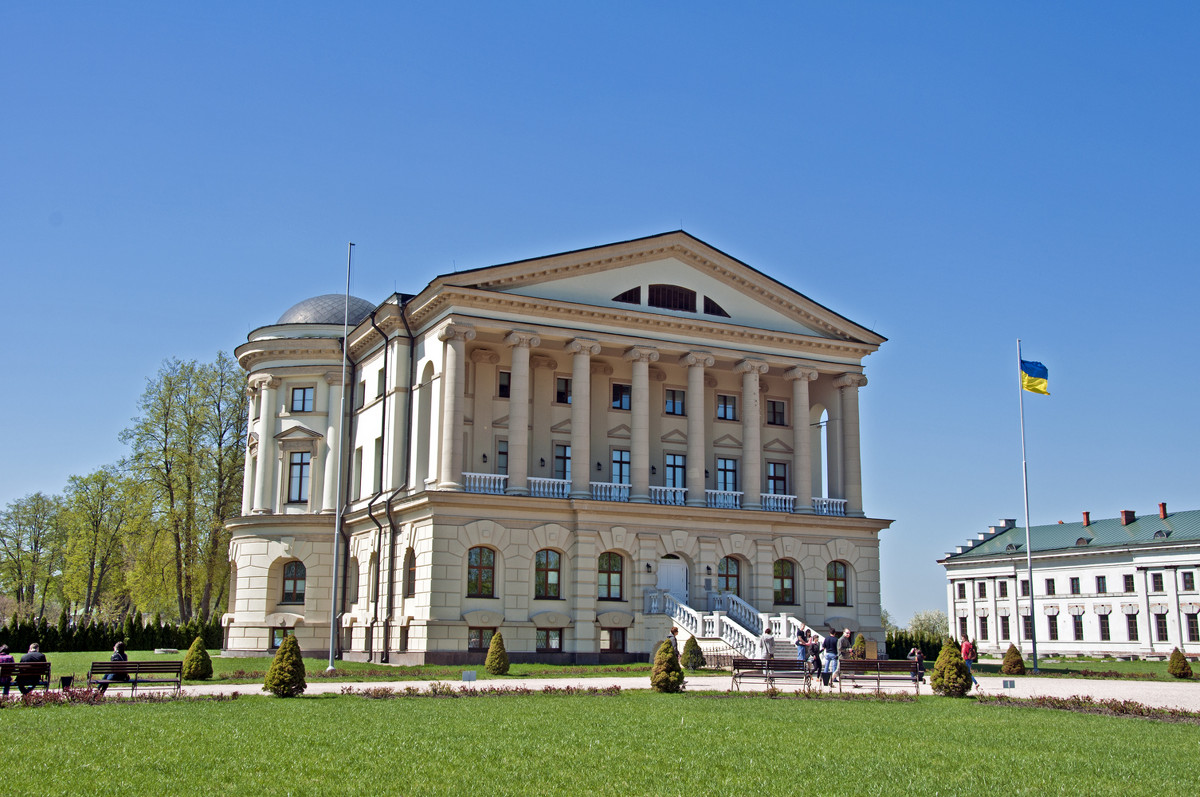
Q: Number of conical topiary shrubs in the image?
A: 9